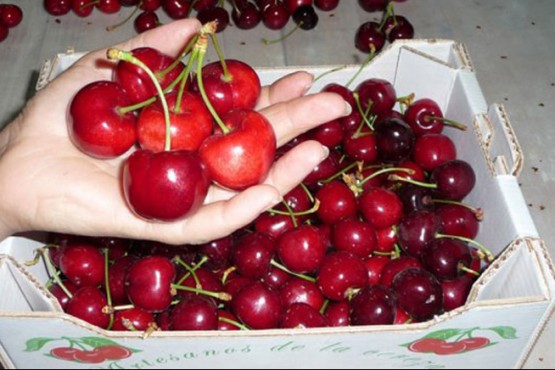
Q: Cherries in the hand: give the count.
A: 6